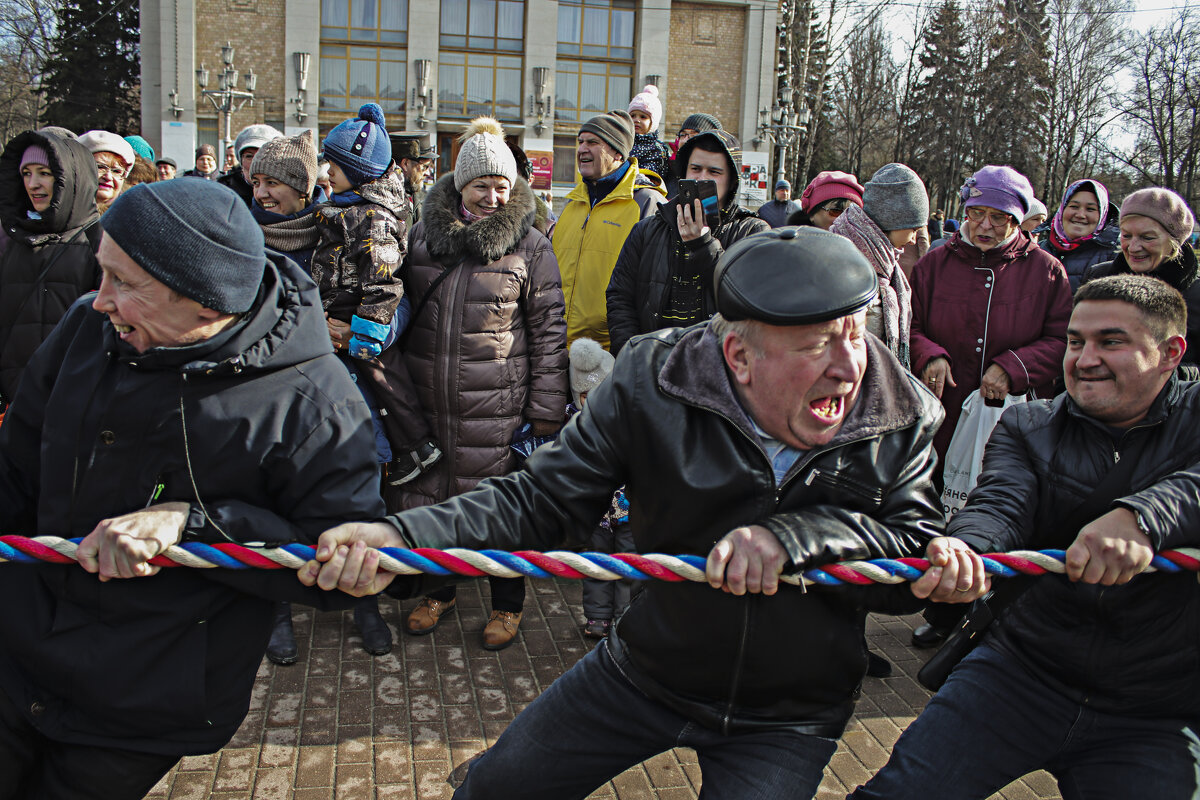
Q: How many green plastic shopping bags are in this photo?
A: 0